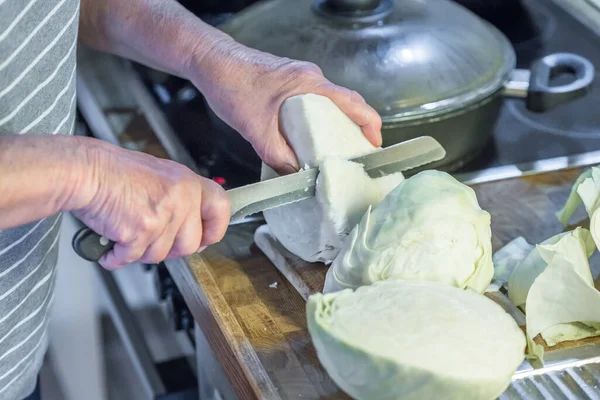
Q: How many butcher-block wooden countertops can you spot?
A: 1